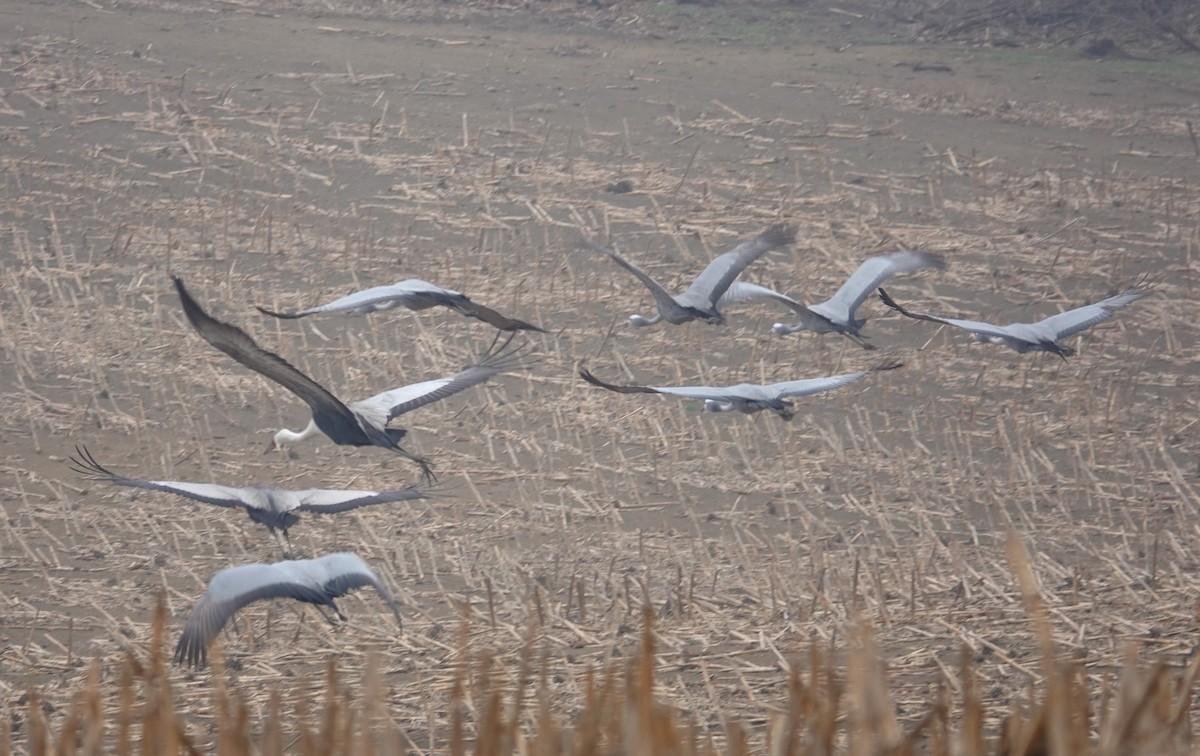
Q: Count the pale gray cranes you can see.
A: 6